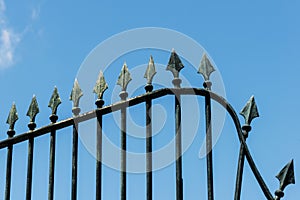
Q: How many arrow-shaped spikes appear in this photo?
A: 11